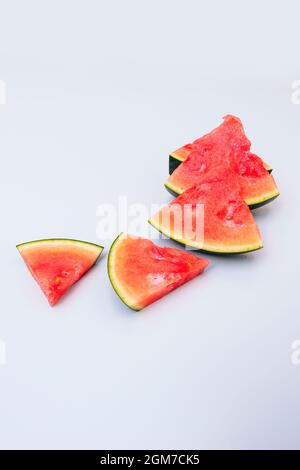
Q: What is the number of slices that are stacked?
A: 3